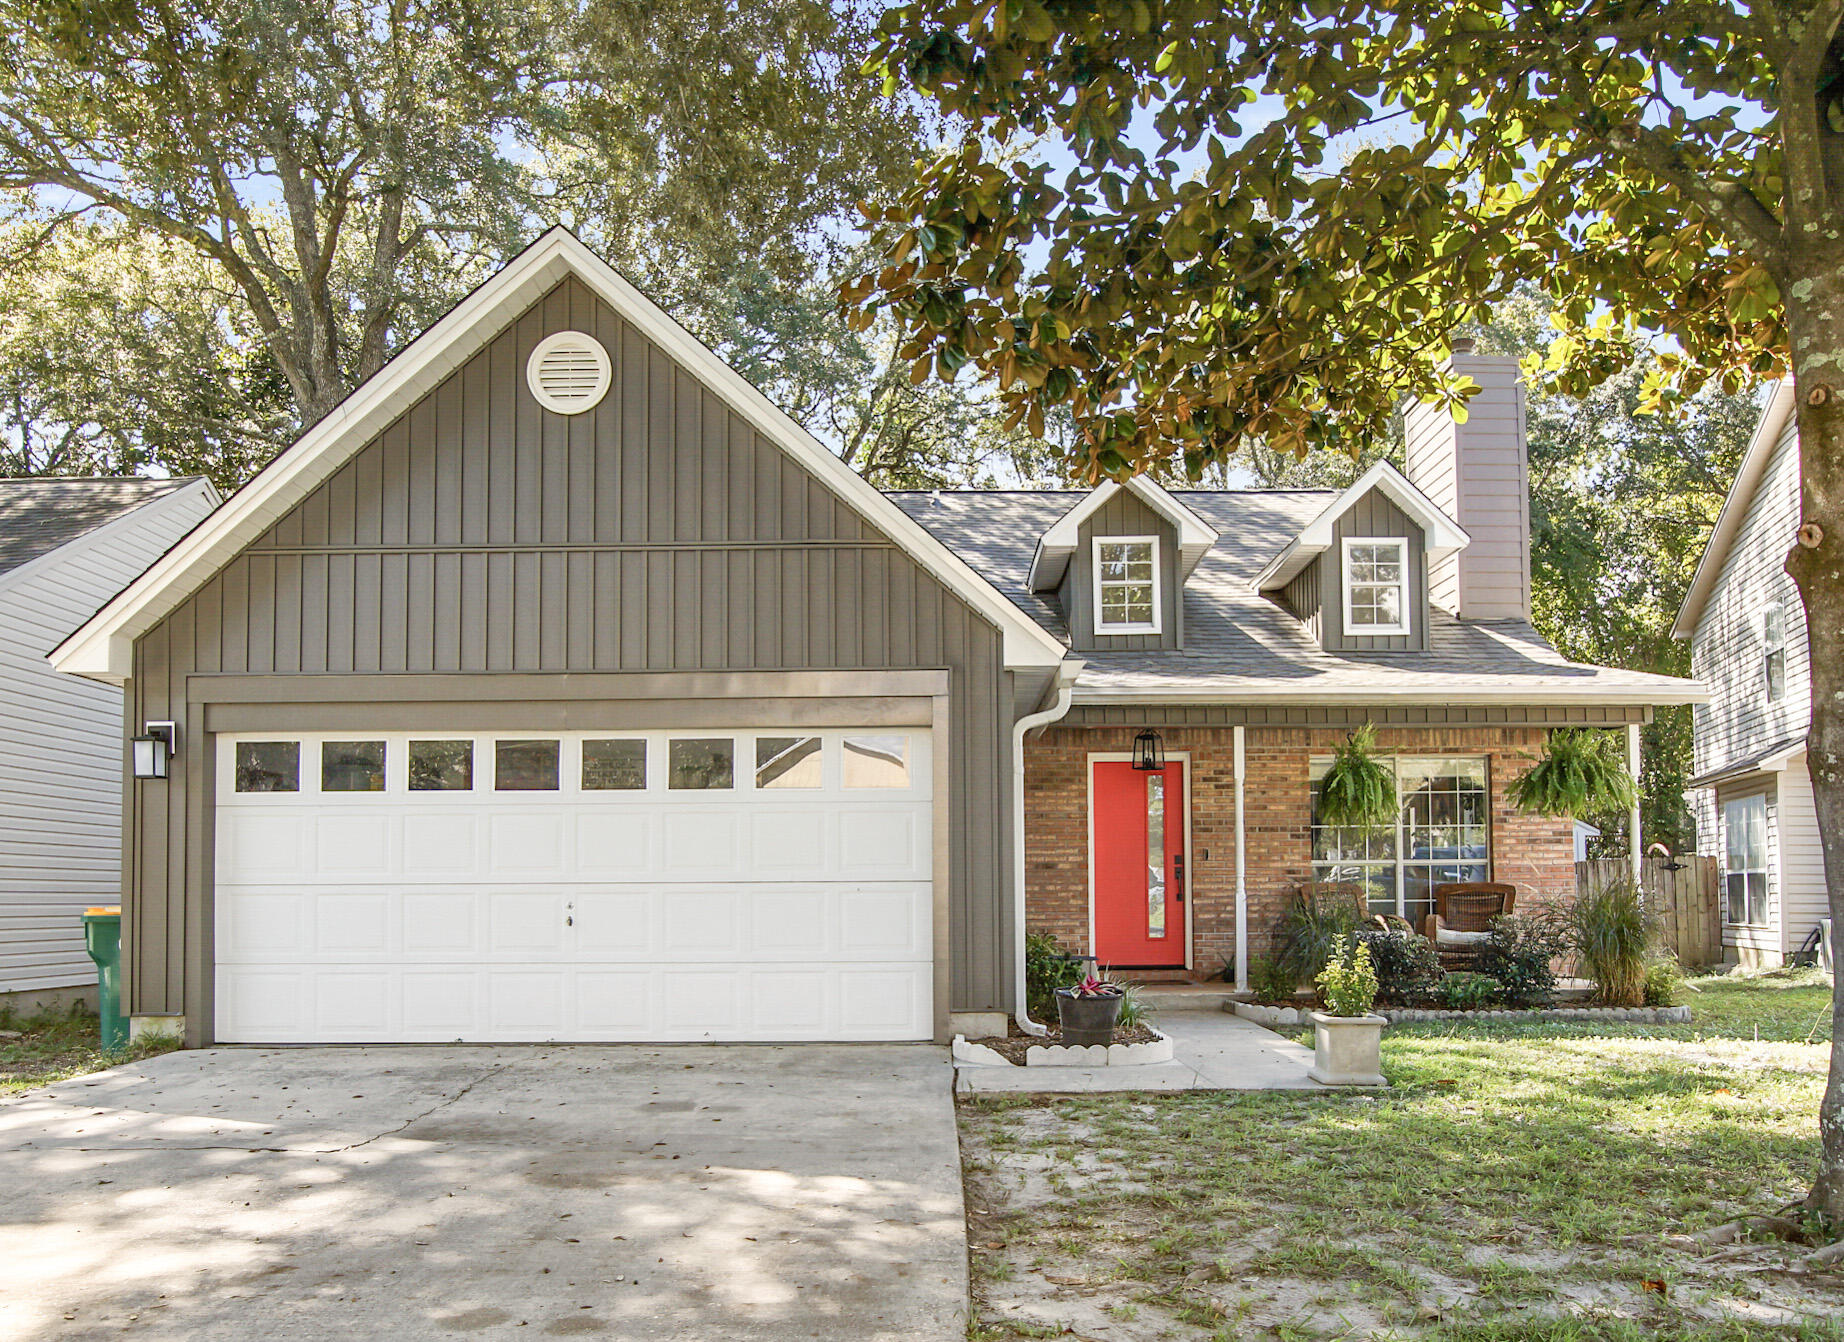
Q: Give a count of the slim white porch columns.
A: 2